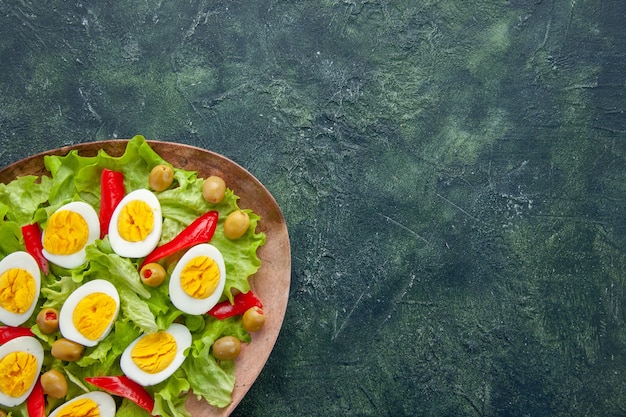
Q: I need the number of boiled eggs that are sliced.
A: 8